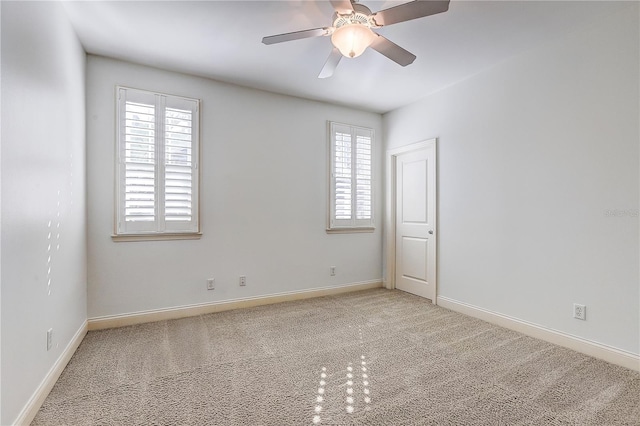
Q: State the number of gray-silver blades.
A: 5